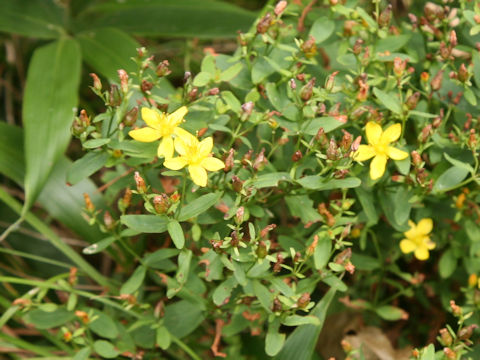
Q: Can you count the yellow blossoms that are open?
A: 4